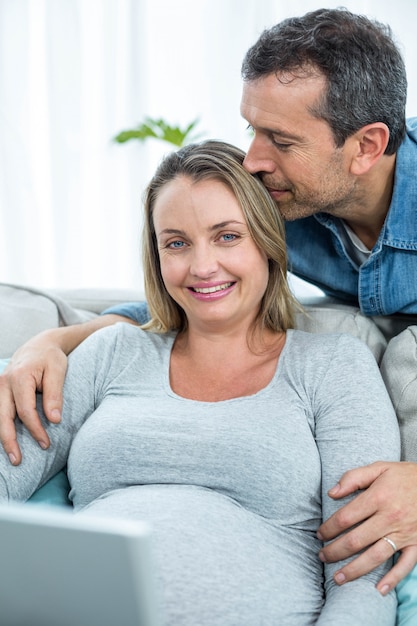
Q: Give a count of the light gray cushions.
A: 3